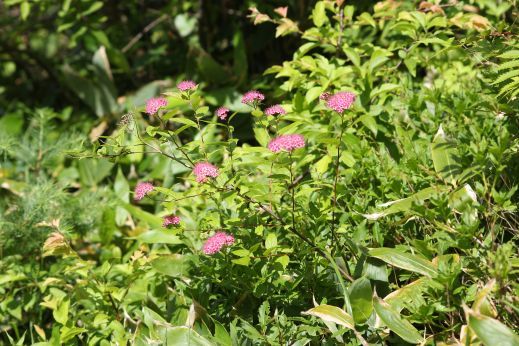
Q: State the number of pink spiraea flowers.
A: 11